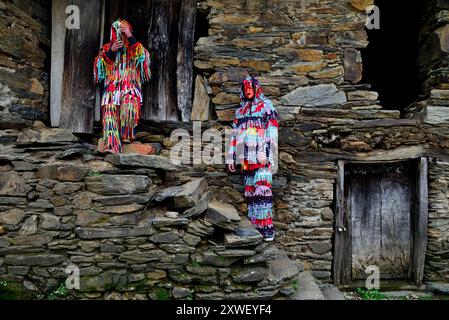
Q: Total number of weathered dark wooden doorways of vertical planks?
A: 2